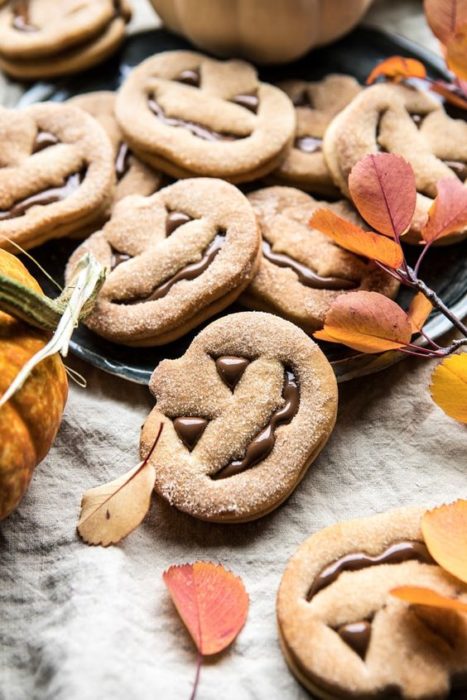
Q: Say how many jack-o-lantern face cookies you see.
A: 10